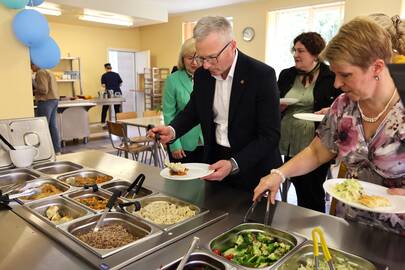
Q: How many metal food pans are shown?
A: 12